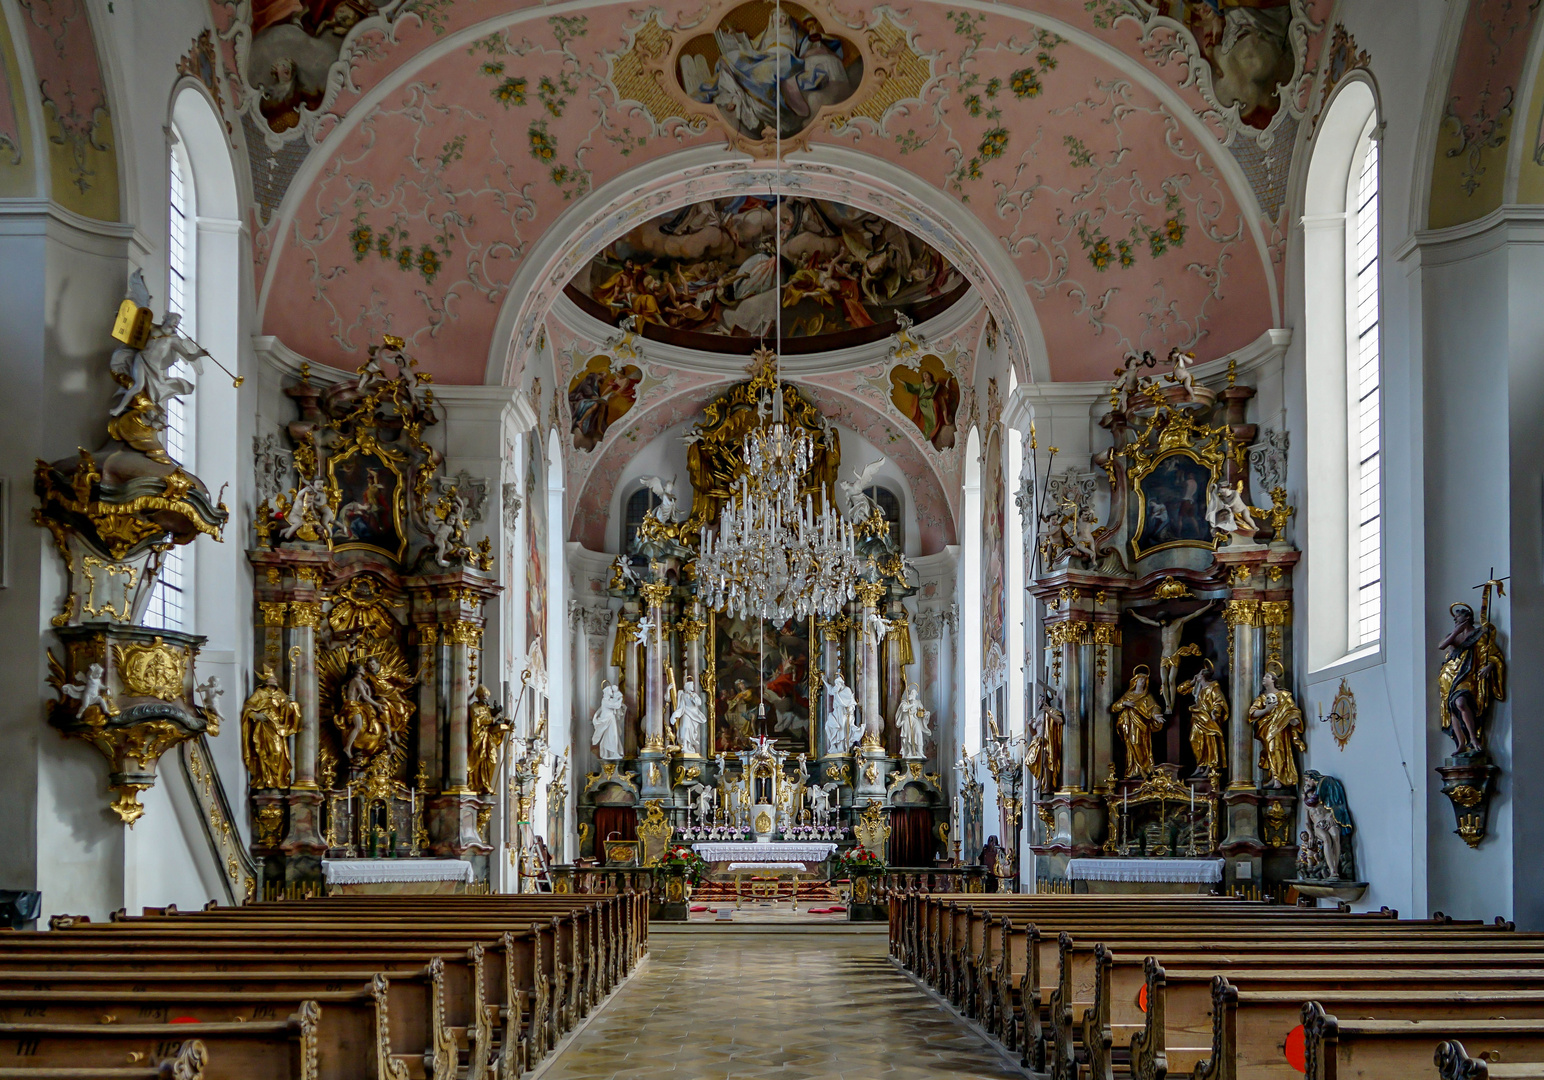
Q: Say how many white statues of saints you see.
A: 4